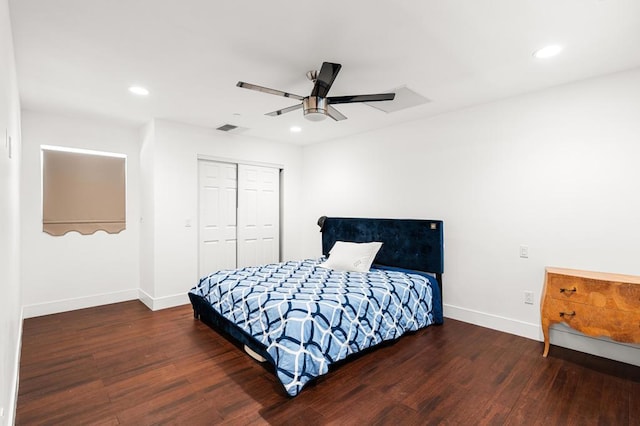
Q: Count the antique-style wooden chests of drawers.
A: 1